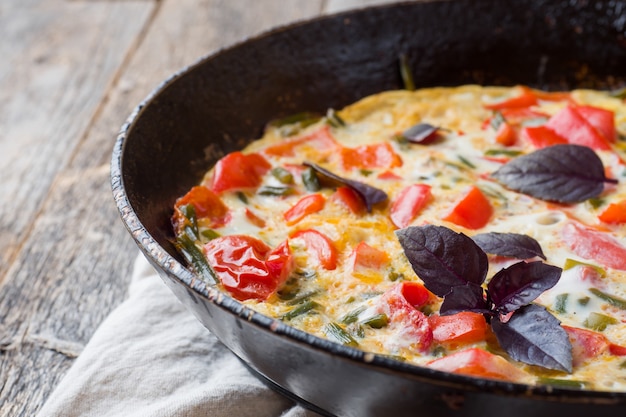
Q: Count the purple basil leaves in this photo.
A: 8